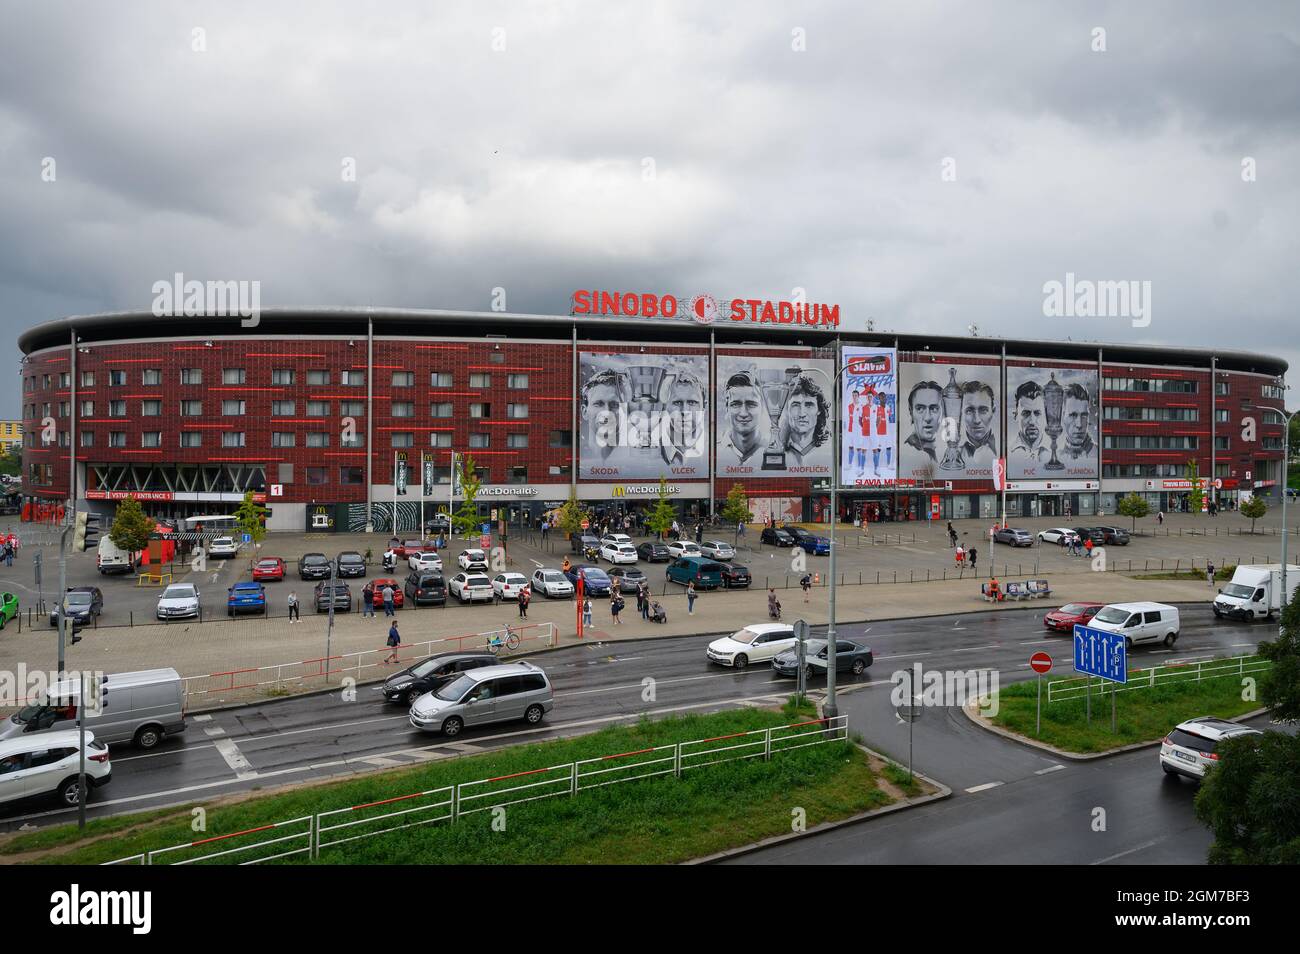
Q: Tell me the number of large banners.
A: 5